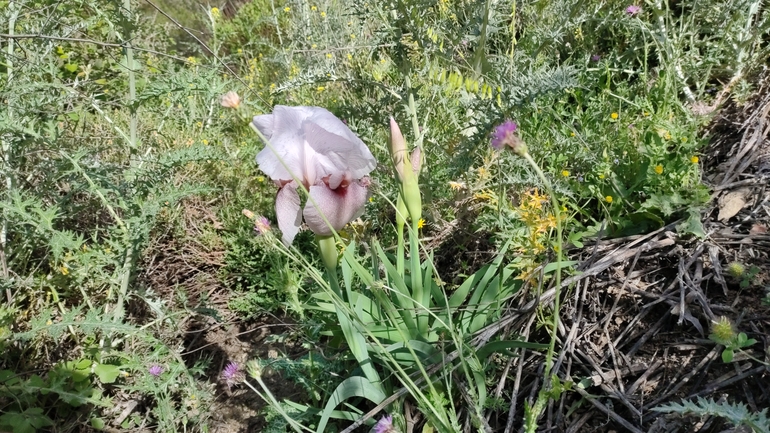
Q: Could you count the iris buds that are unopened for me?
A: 2